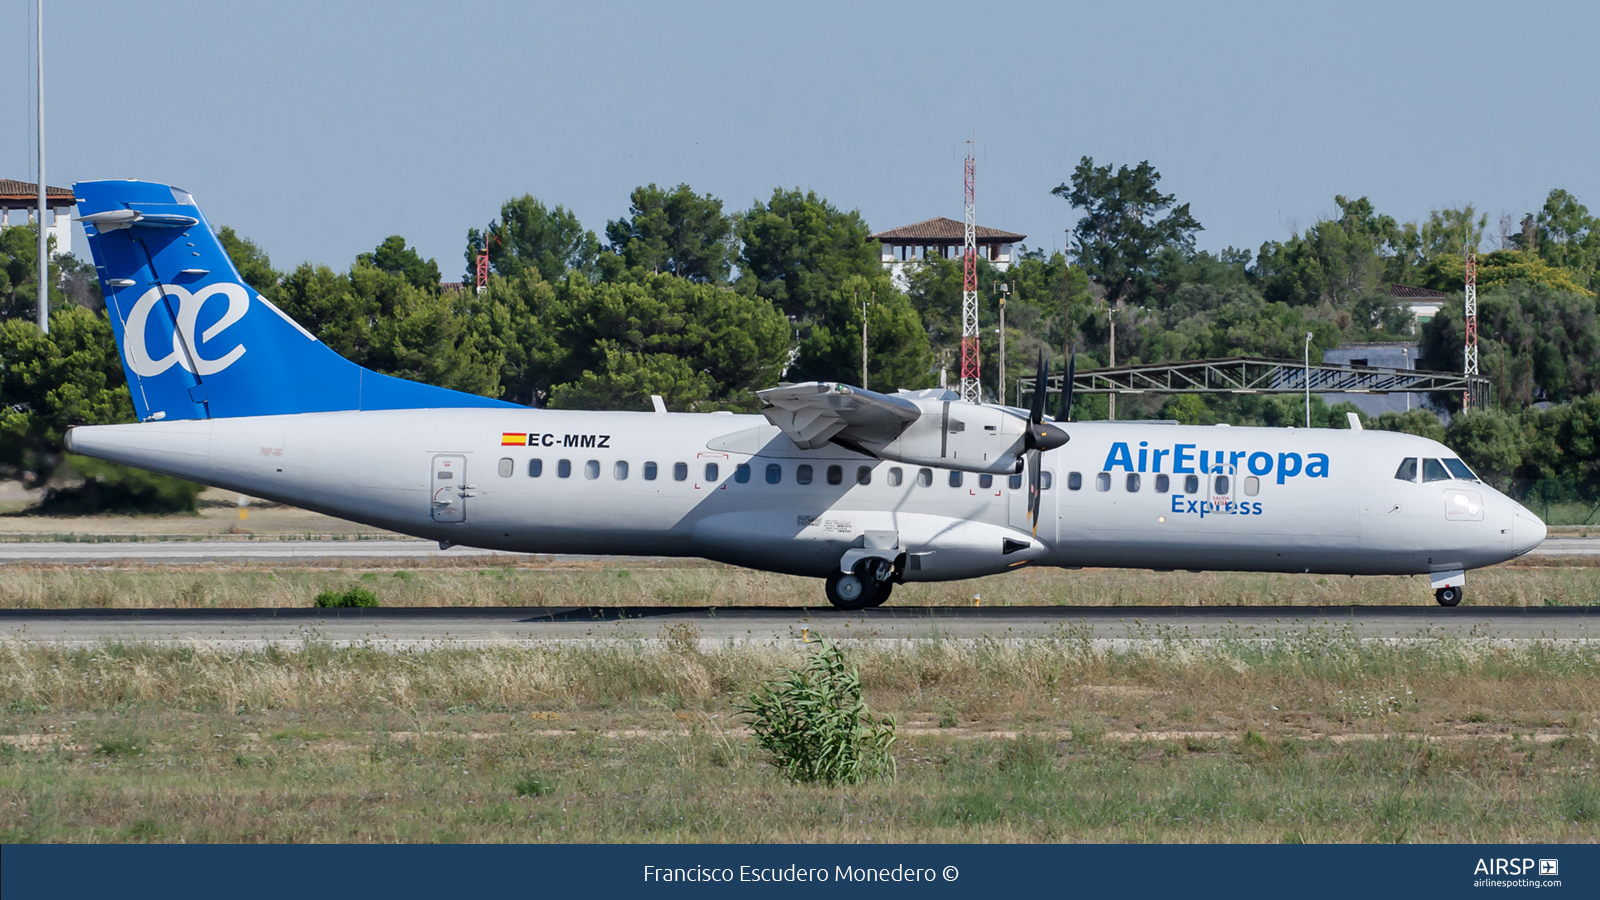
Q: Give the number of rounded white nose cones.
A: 1